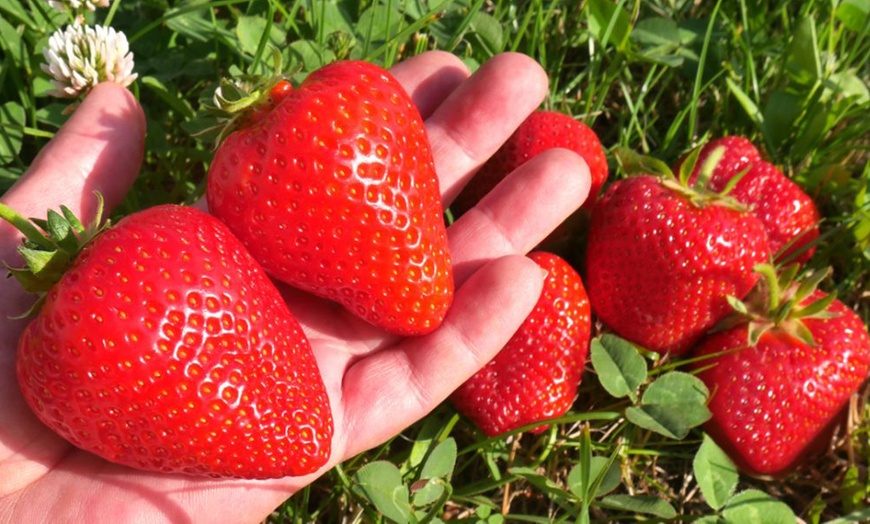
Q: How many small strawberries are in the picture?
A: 5